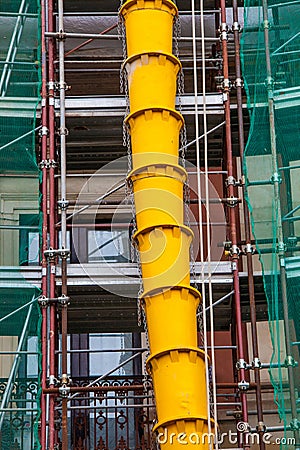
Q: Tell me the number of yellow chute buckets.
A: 8